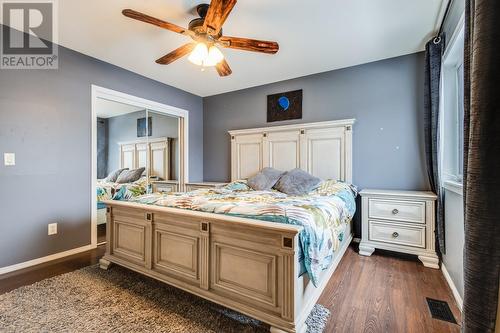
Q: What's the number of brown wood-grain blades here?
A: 5